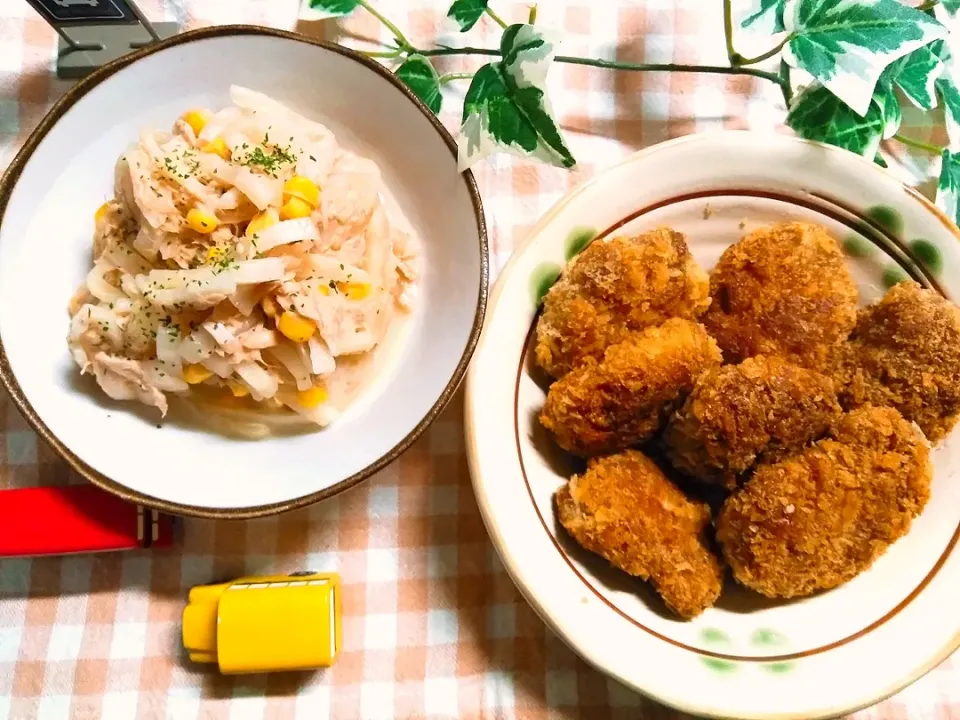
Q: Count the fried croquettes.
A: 7